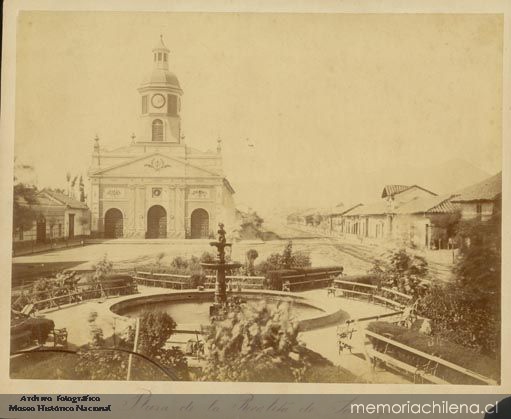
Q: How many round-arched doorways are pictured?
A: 3